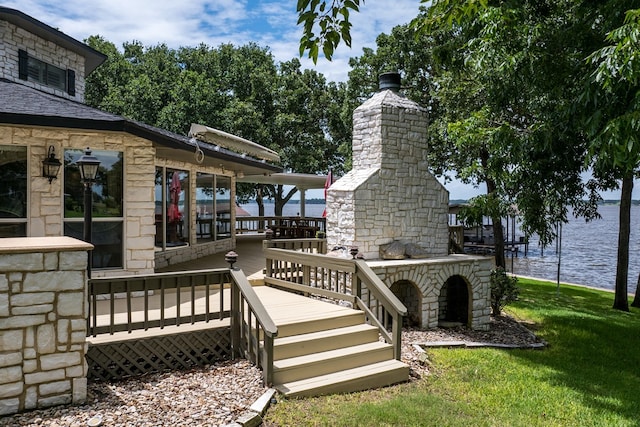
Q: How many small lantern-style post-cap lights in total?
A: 3